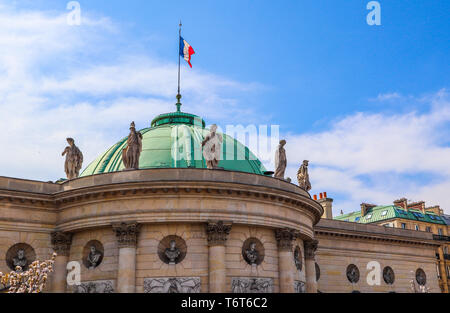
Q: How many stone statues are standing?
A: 5